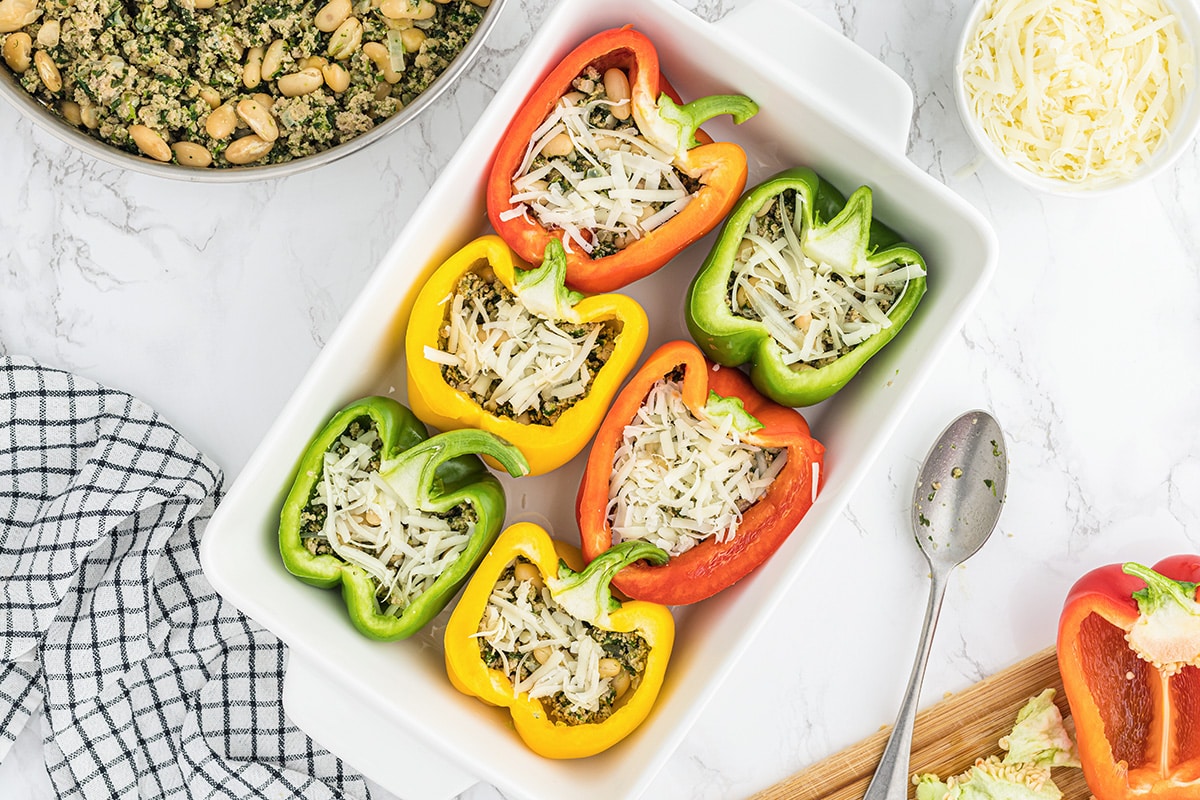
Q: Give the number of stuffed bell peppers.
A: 6